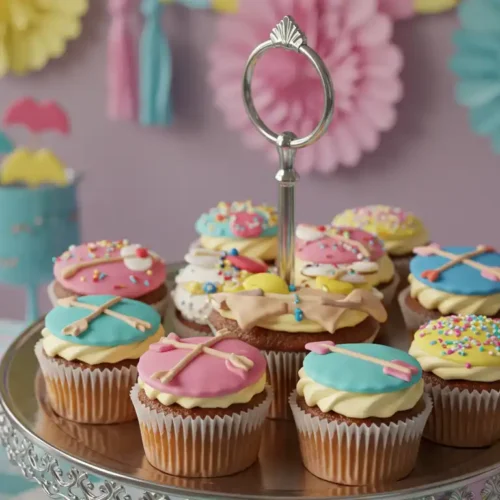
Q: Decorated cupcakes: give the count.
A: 11